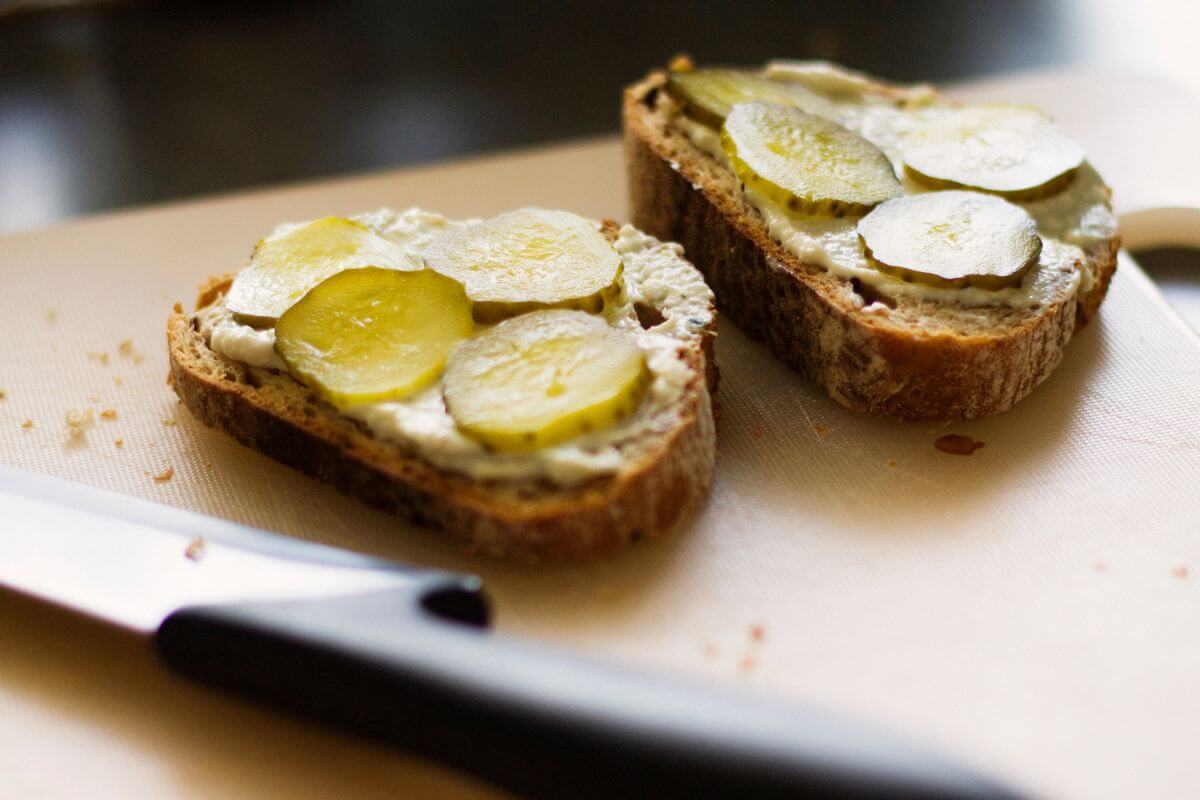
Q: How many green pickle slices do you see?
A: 8